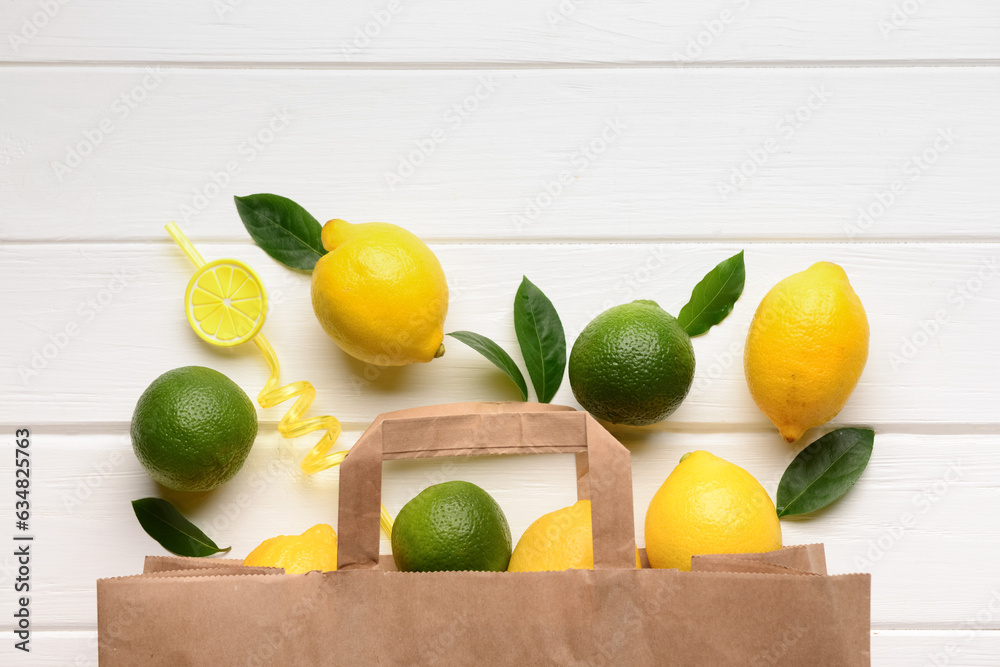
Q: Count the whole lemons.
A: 2